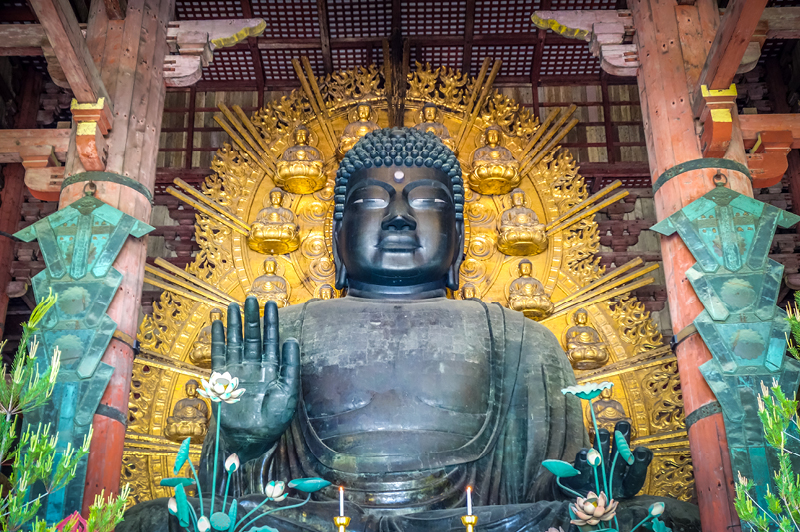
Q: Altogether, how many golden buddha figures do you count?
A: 14